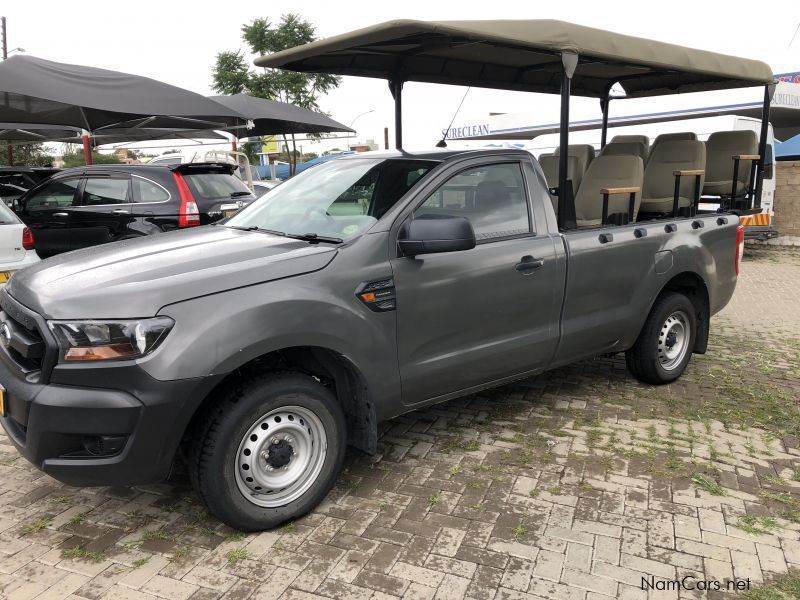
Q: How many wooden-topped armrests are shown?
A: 3